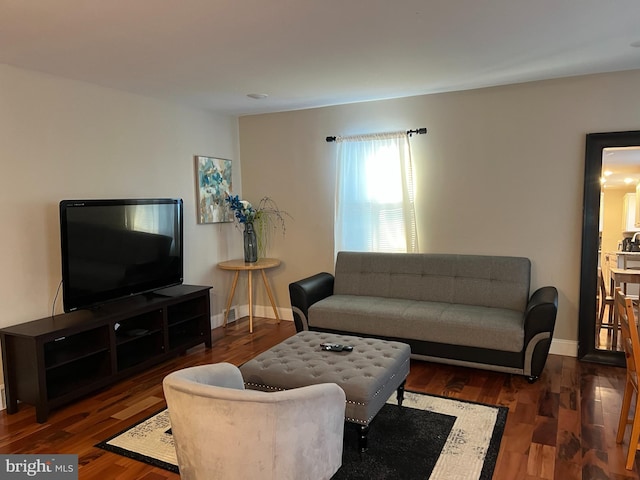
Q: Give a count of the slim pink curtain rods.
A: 0